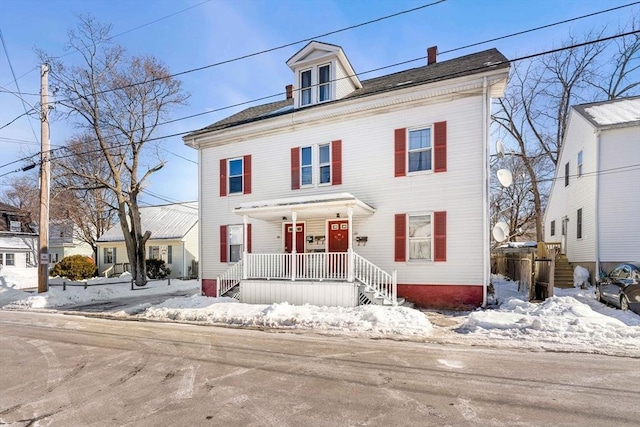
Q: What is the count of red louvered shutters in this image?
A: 10